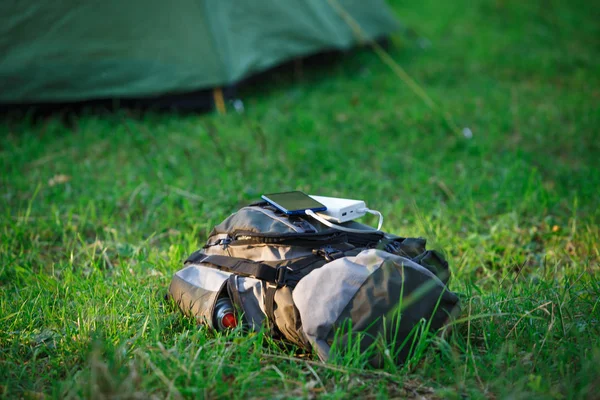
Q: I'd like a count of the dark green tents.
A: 1